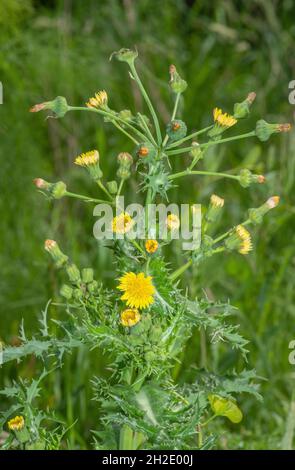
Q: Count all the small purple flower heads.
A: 0